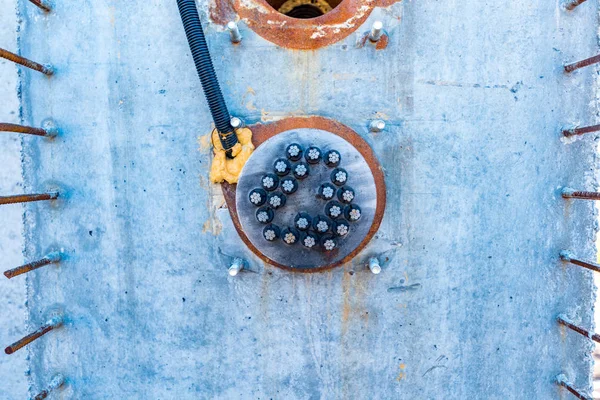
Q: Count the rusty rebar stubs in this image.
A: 14